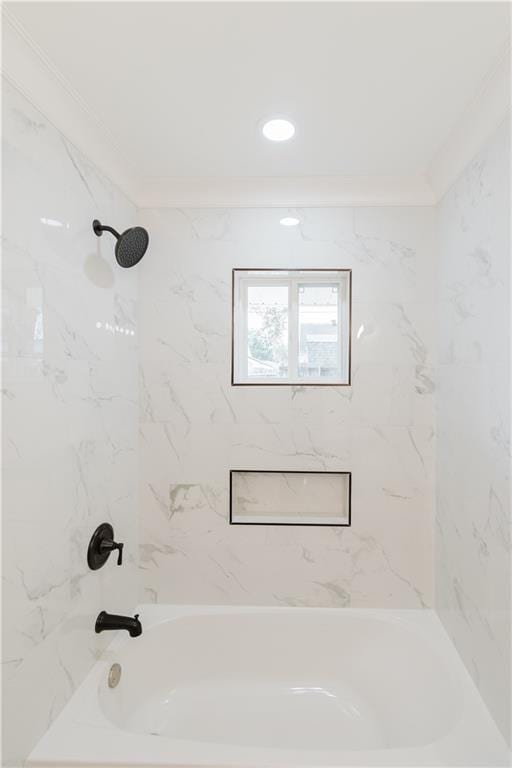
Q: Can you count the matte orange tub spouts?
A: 0